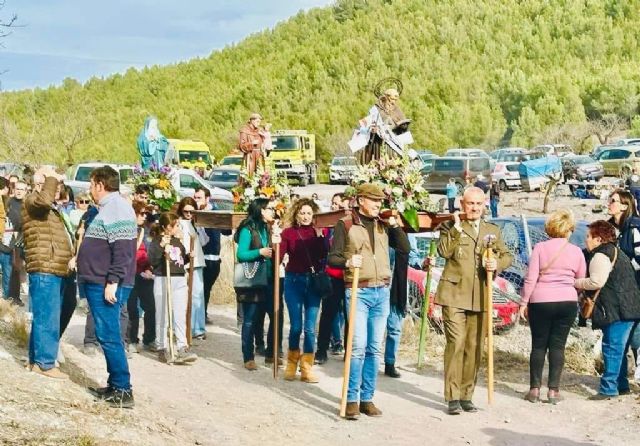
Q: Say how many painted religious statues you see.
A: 3